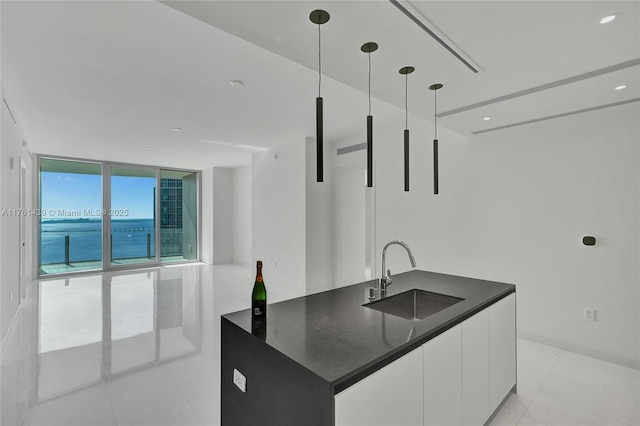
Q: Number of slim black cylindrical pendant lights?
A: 4